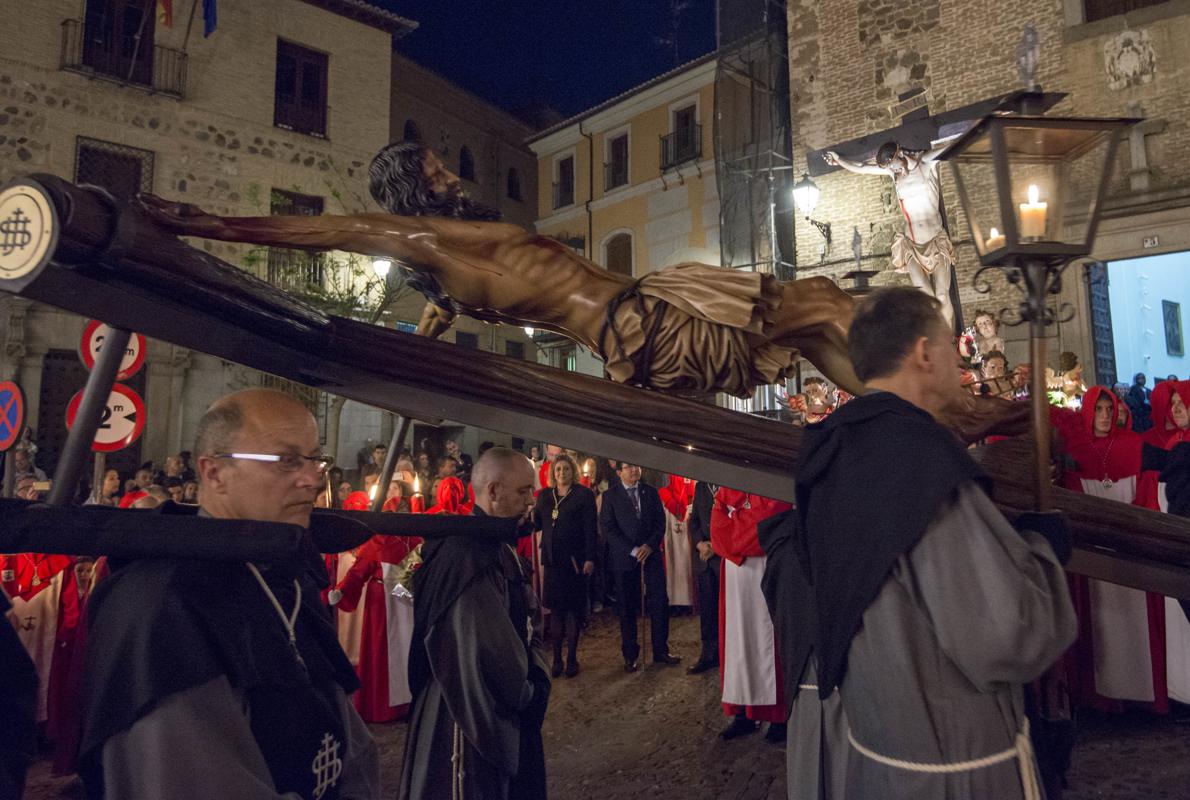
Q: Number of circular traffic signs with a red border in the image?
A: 3